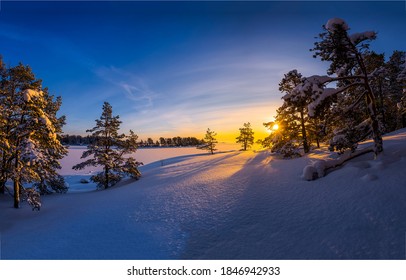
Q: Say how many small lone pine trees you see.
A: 2